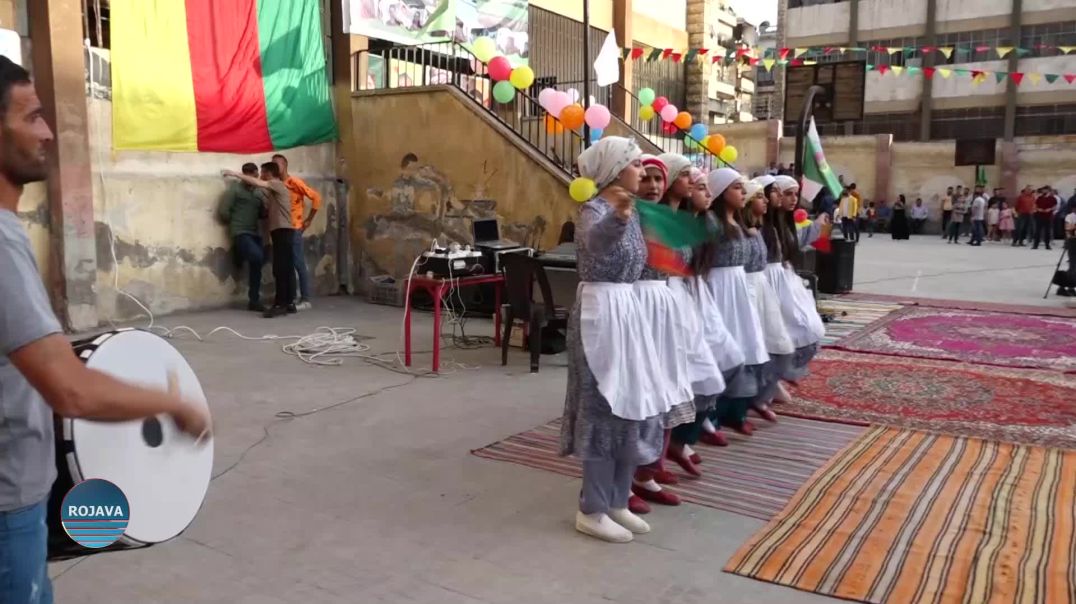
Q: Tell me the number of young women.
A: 8